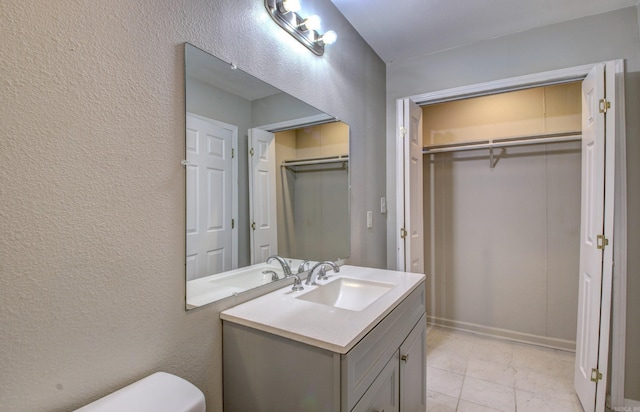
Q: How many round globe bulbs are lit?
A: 3